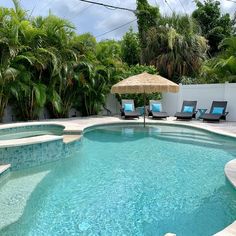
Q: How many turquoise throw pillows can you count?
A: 4